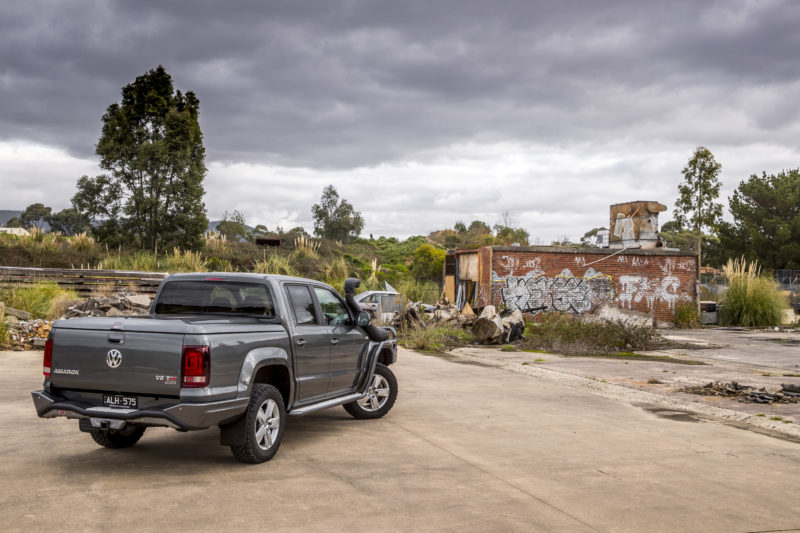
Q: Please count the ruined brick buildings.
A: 1